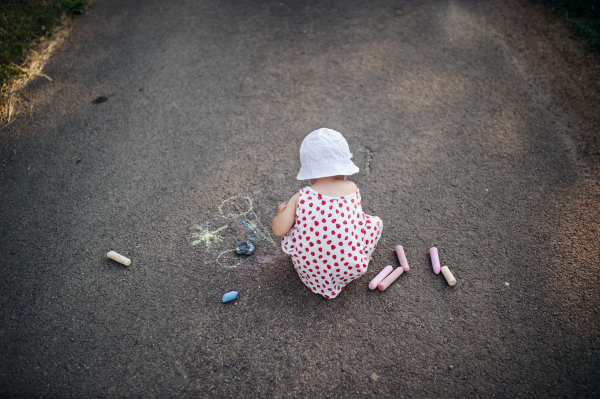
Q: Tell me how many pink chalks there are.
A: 4